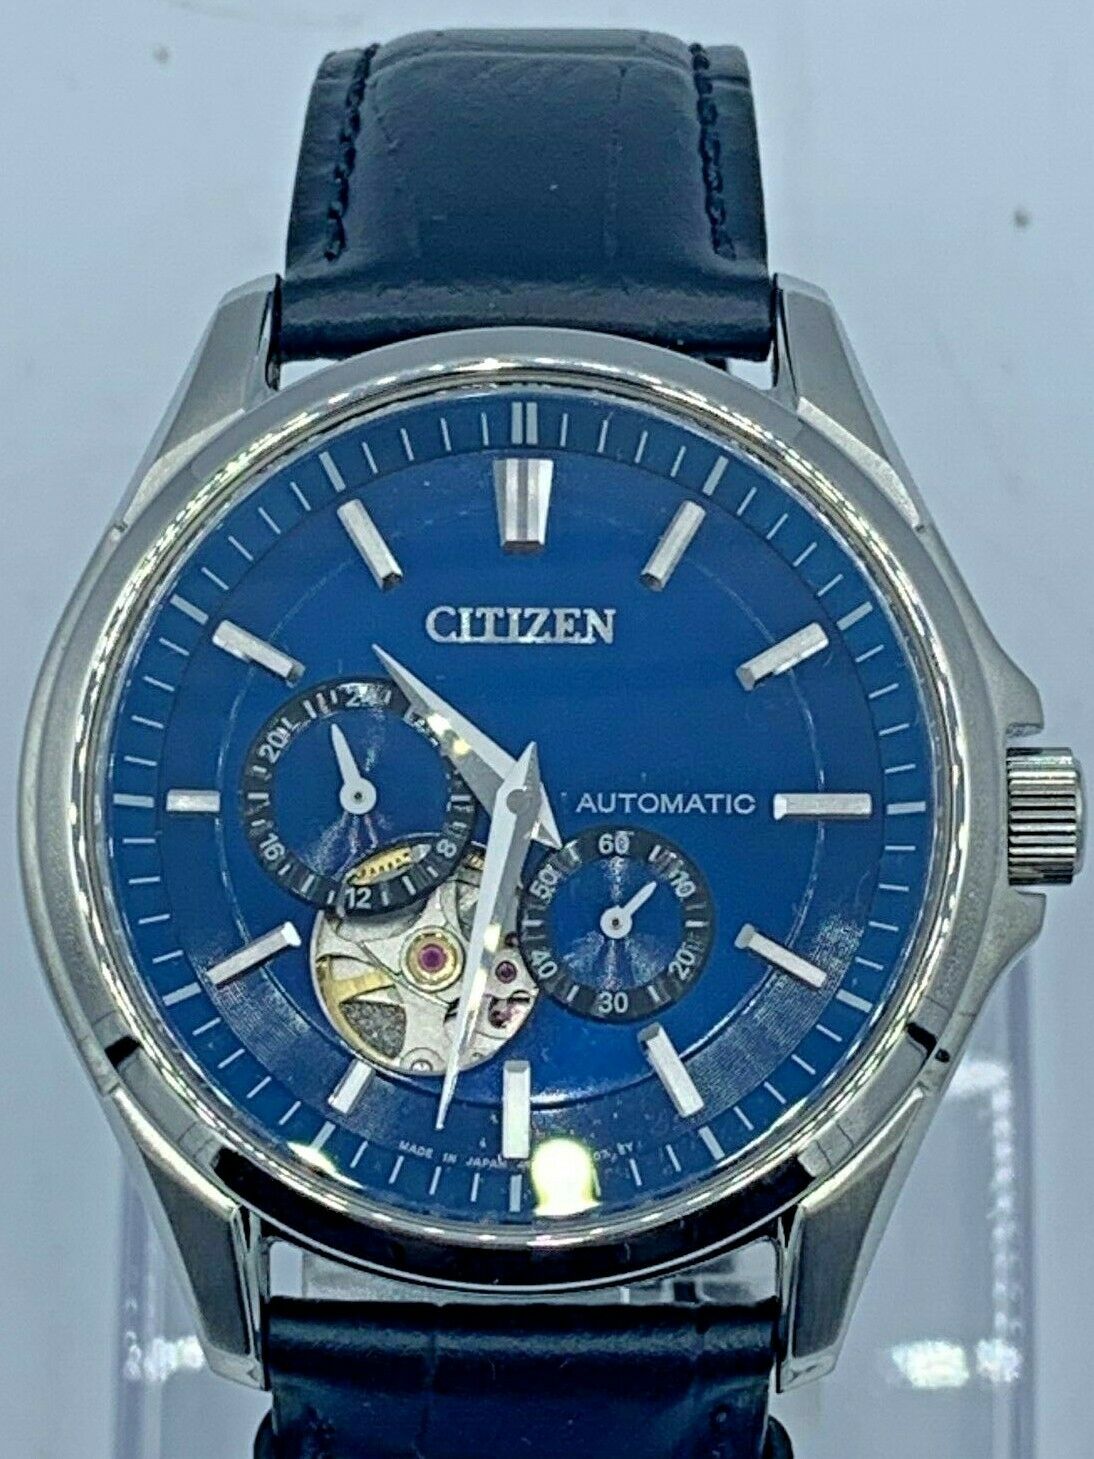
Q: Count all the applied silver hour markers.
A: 12